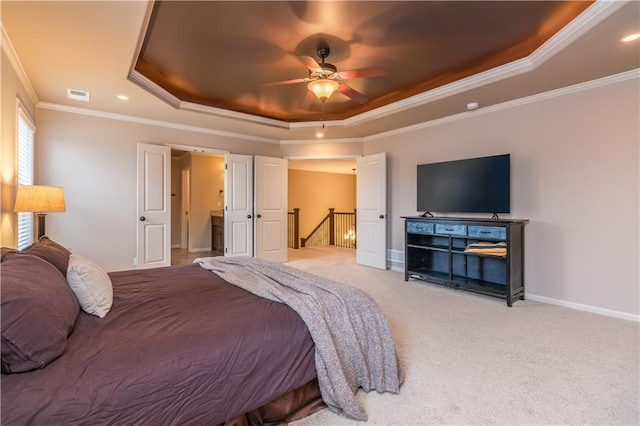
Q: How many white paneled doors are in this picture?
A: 4